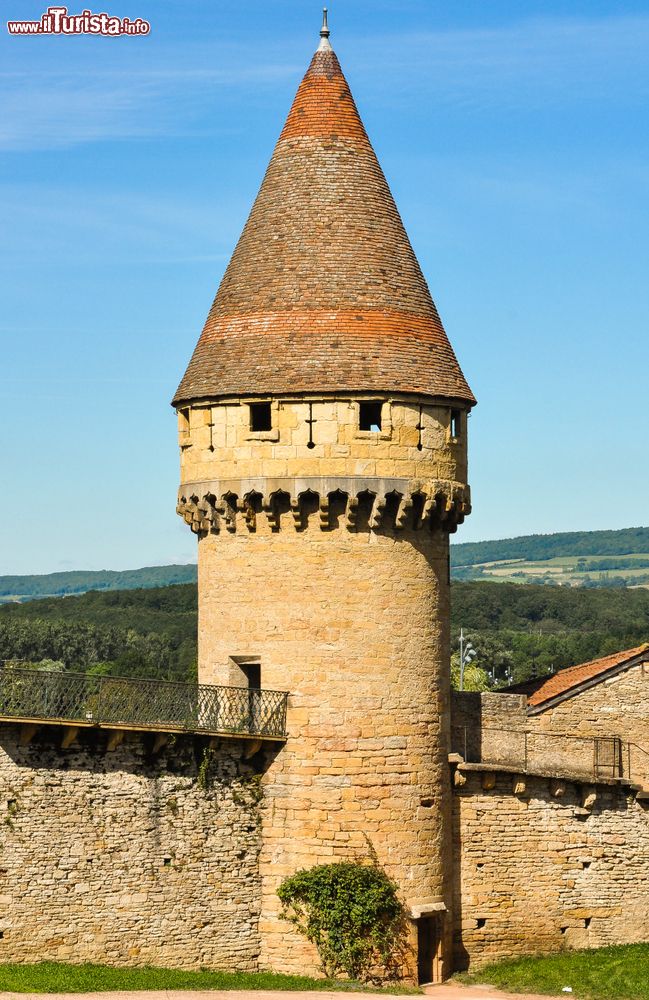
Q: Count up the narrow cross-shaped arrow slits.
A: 3